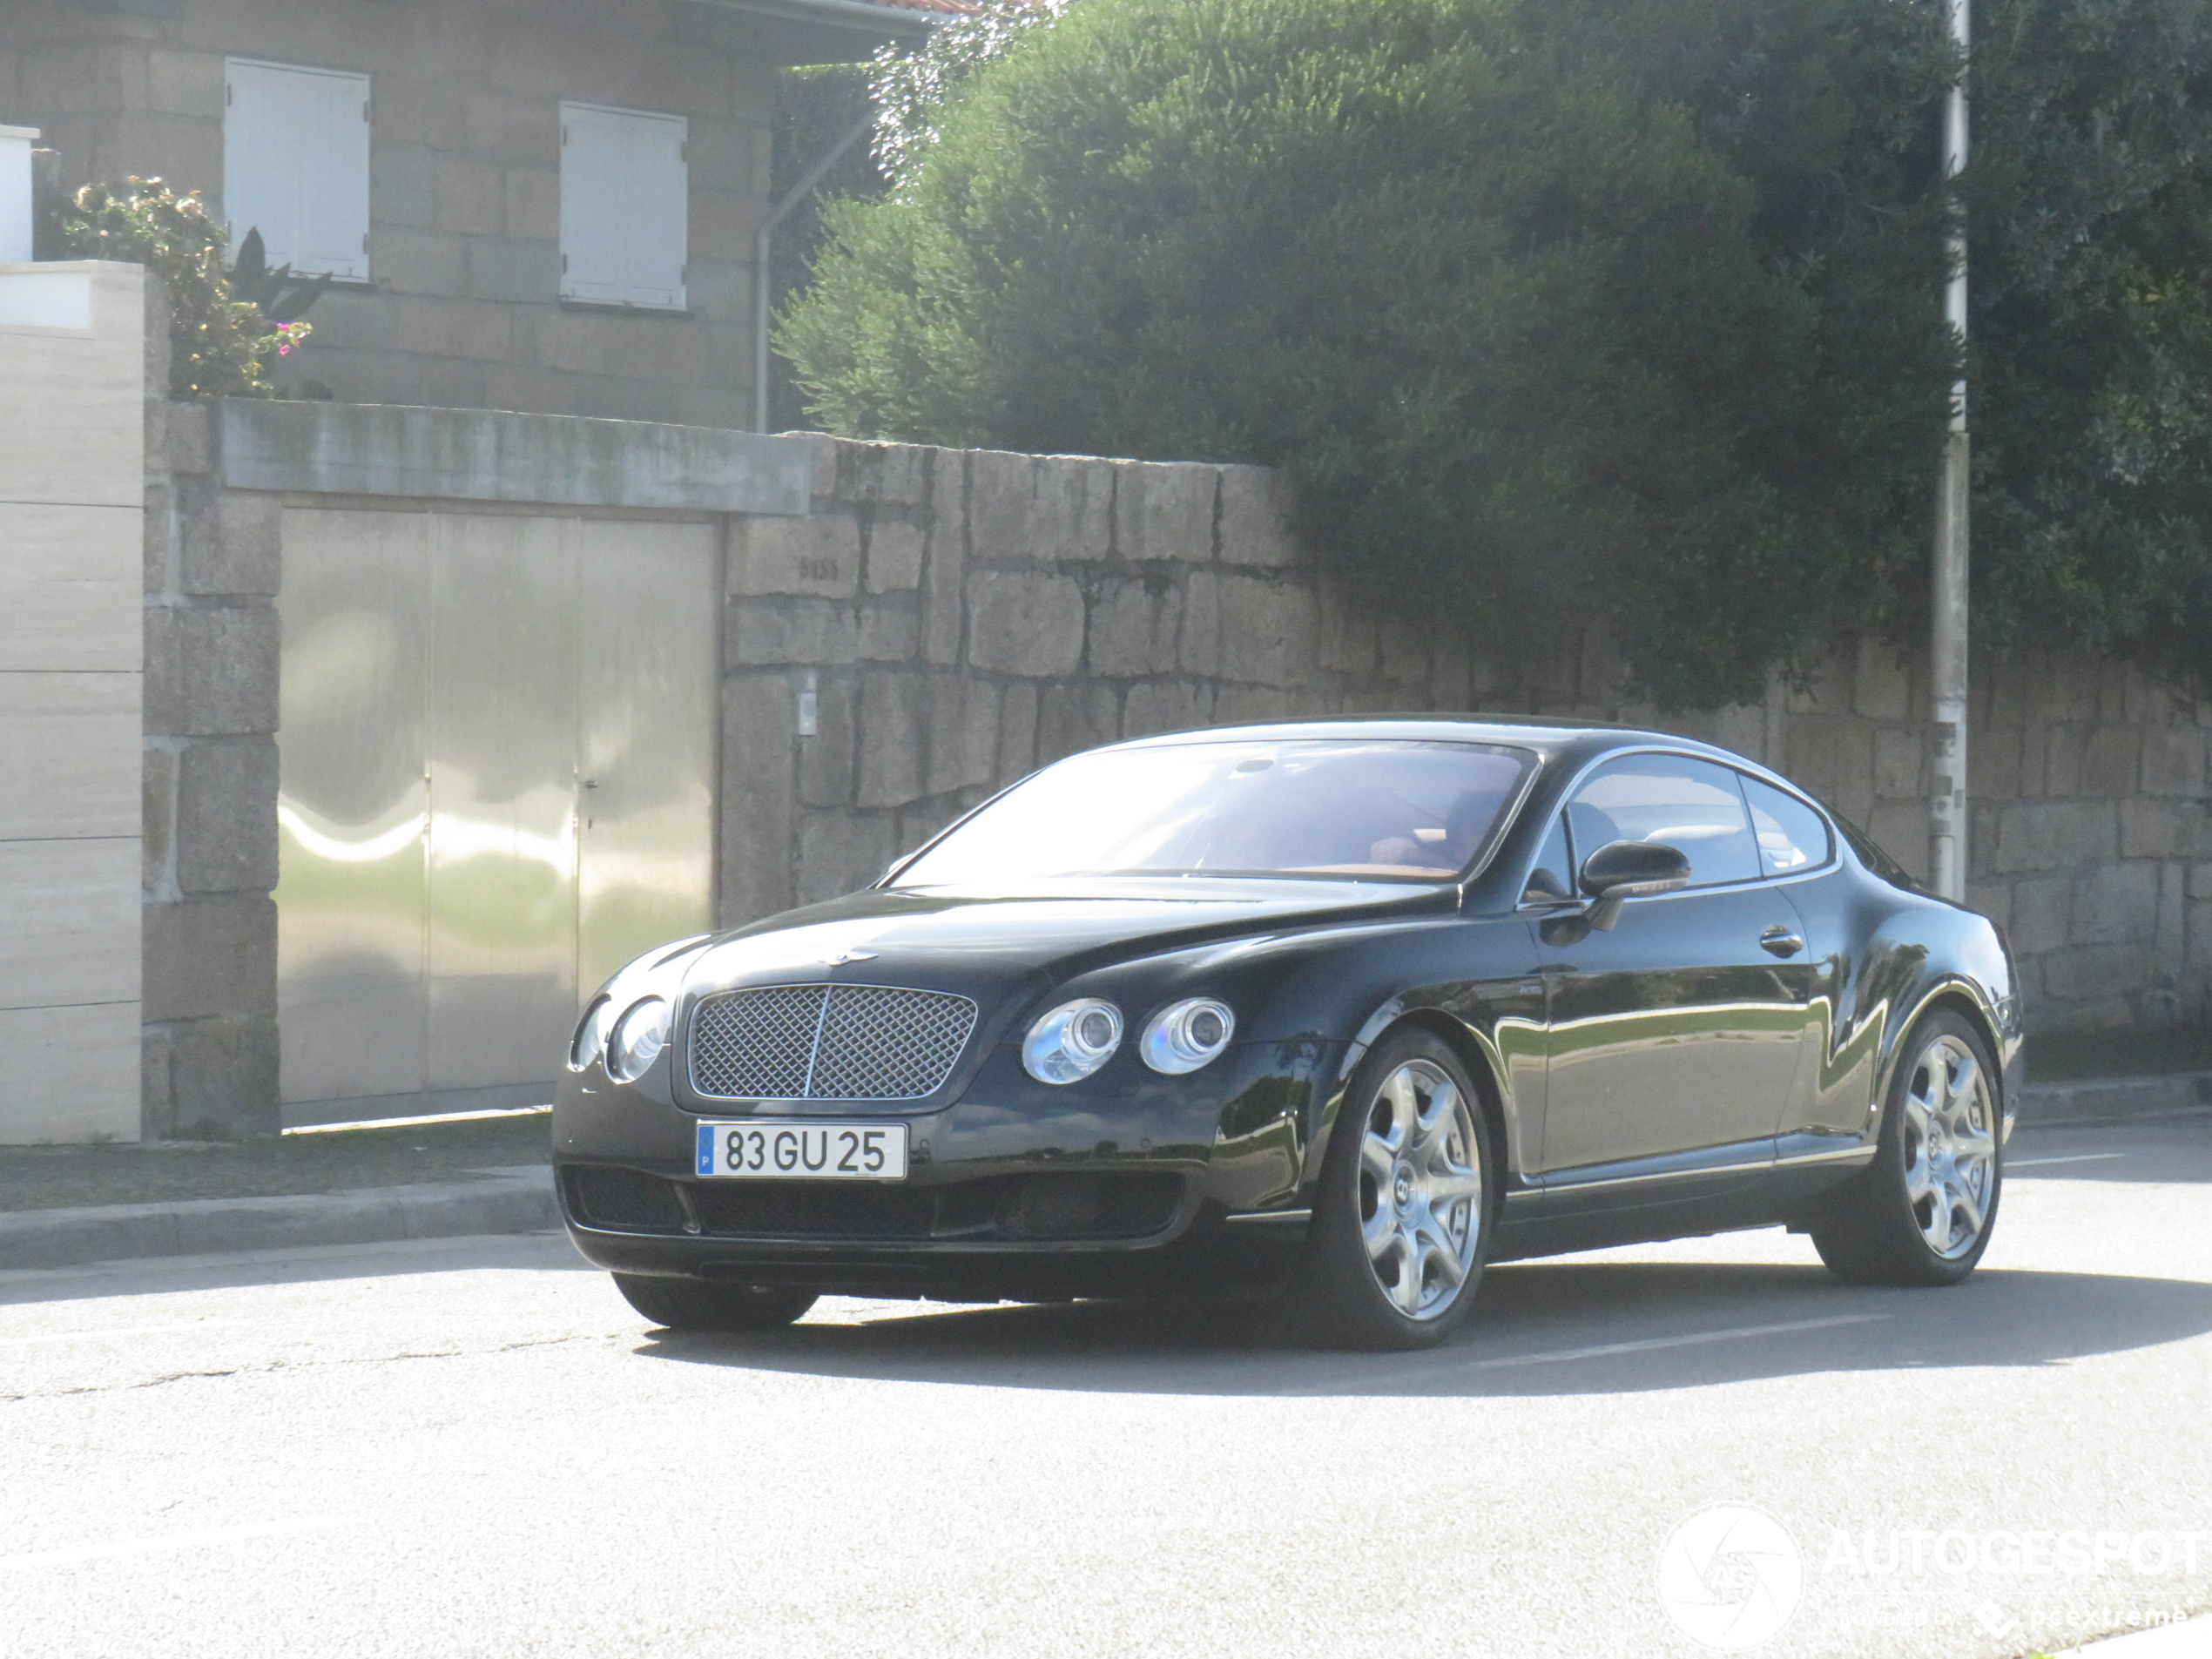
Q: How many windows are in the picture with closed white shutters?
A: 2